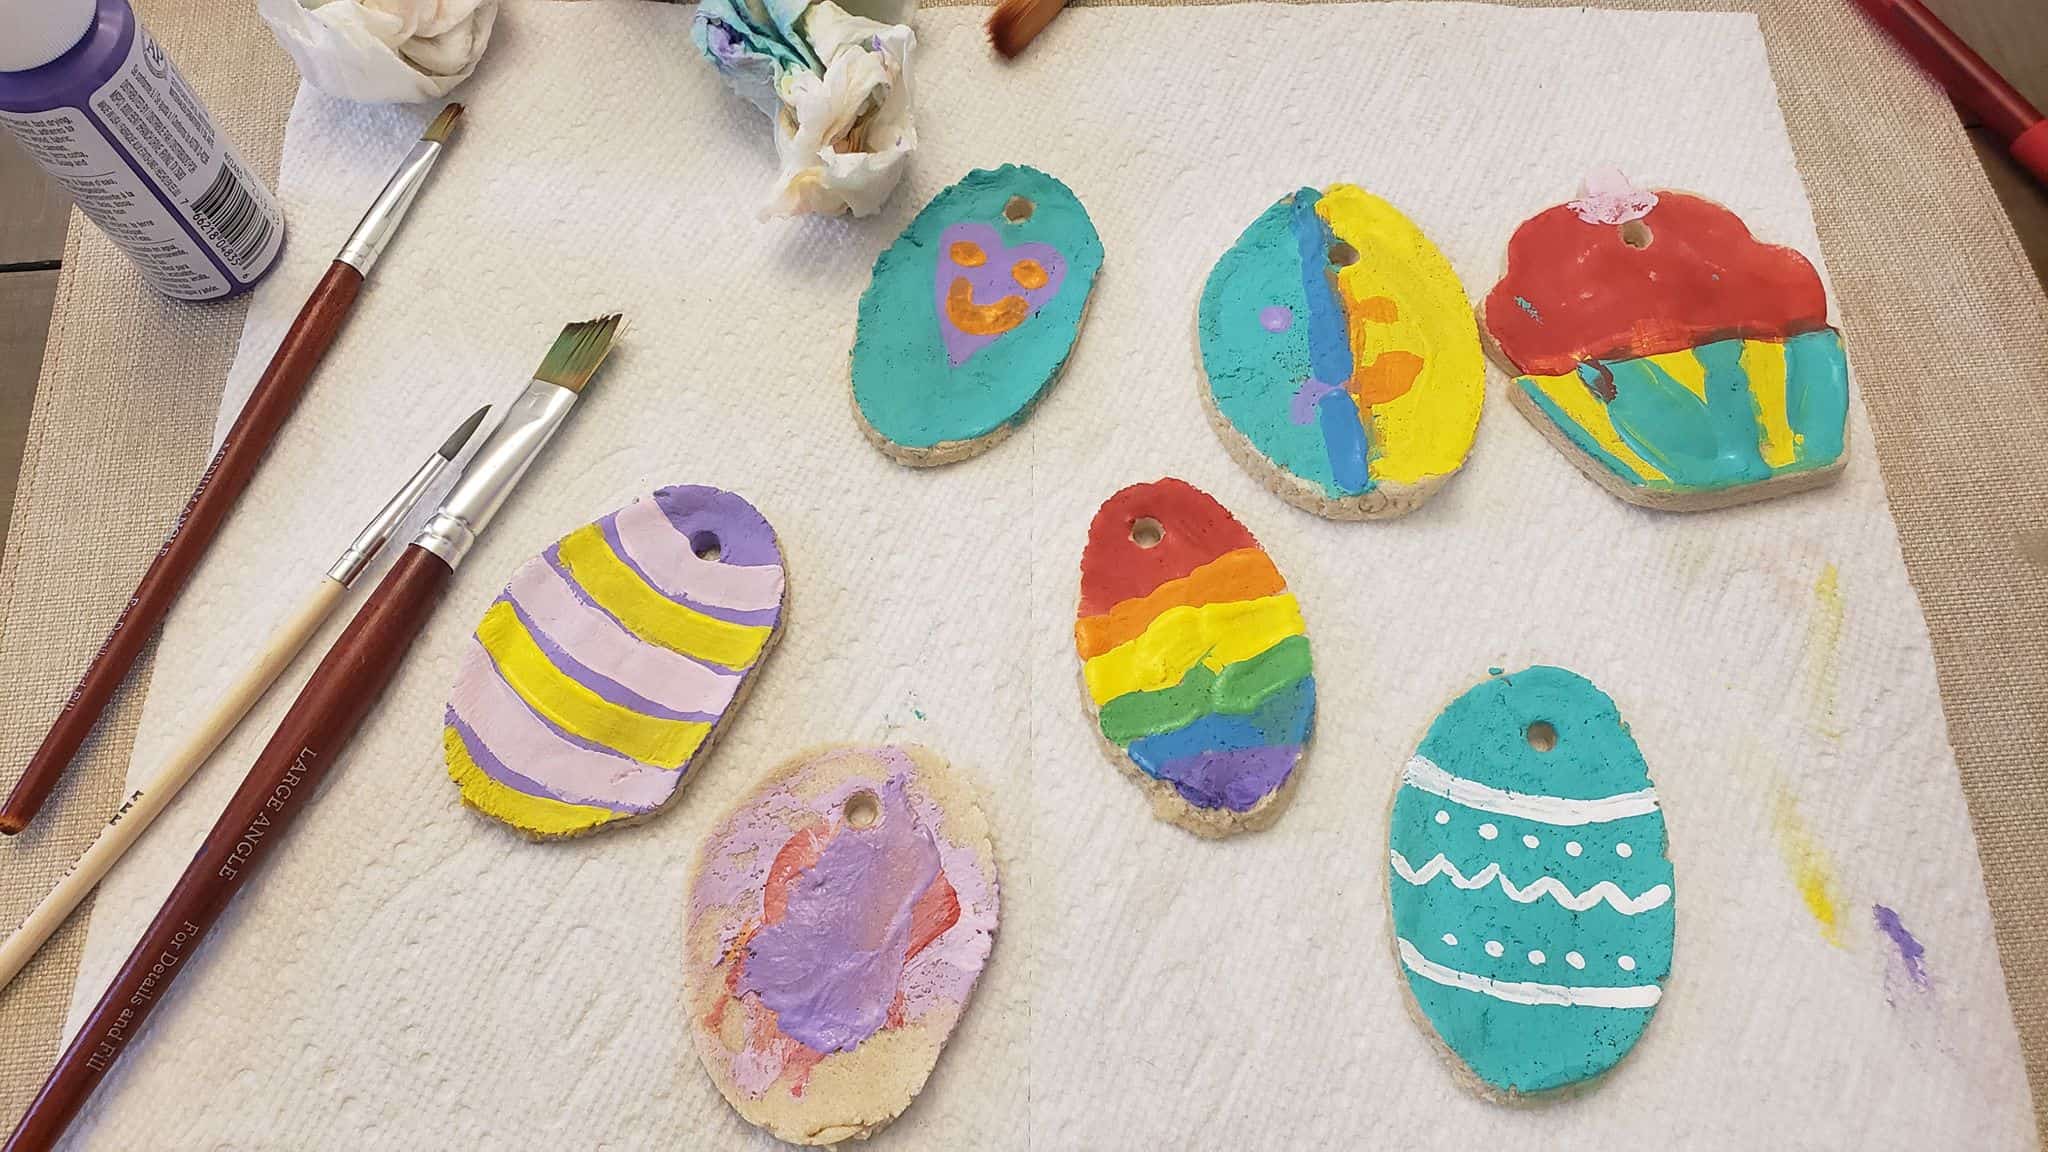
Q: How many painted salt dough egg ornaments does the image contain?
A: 6